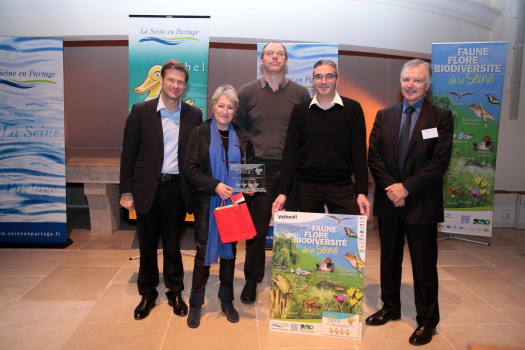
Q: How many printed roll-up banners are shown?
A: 4